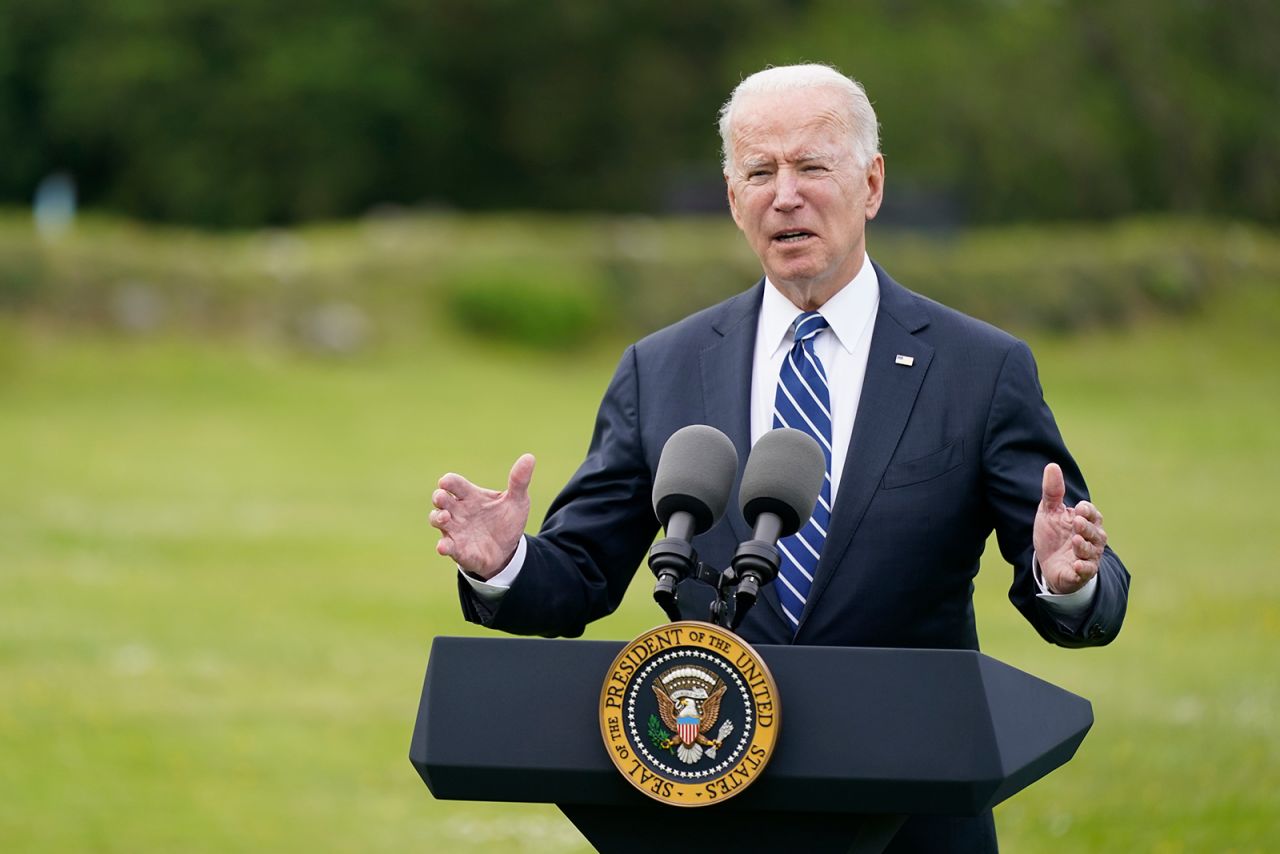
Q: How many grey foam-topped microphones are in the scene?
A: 2